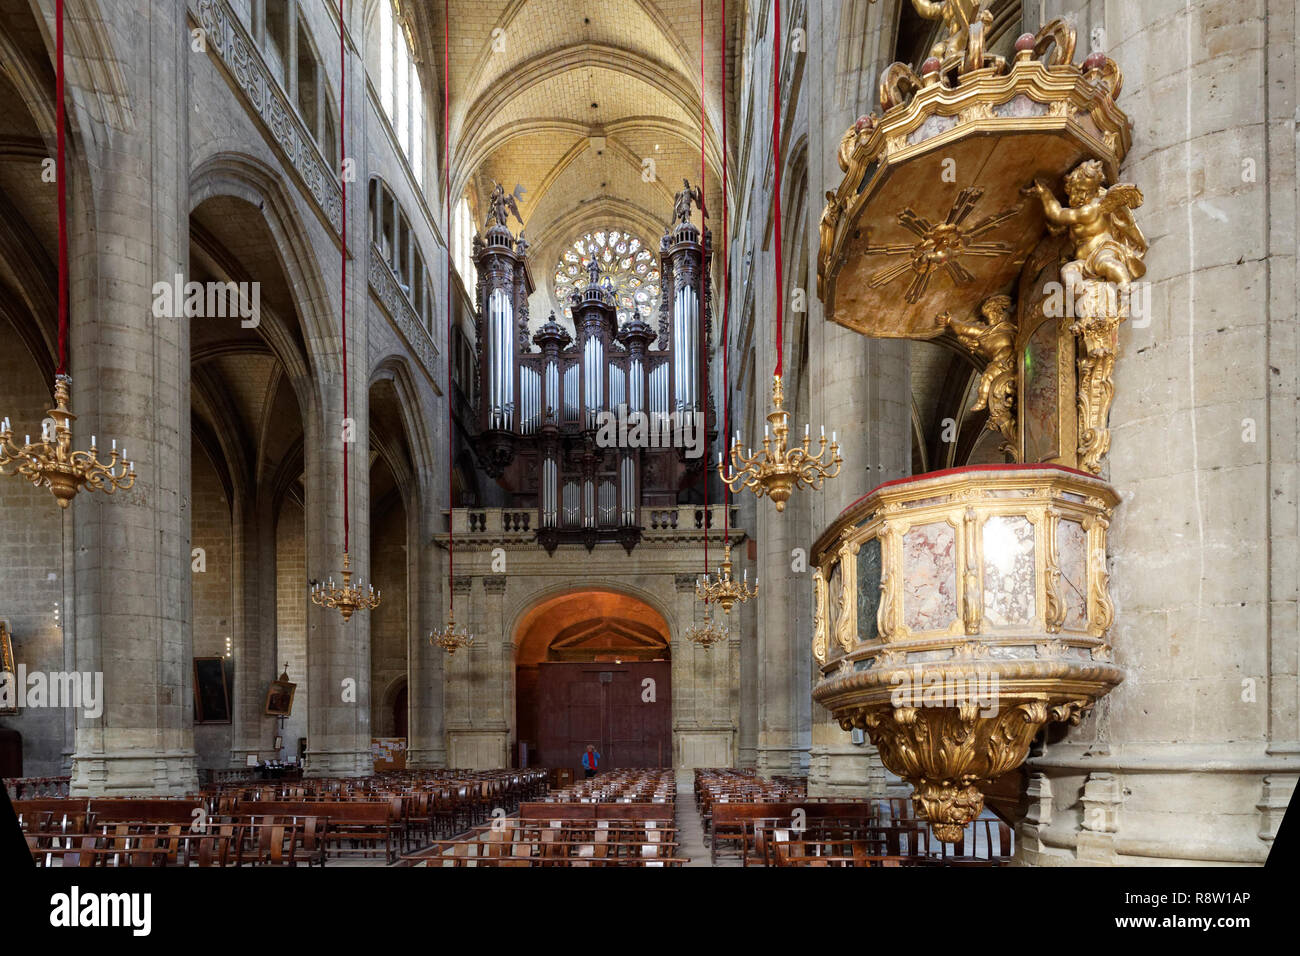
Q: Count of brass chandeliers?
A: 6